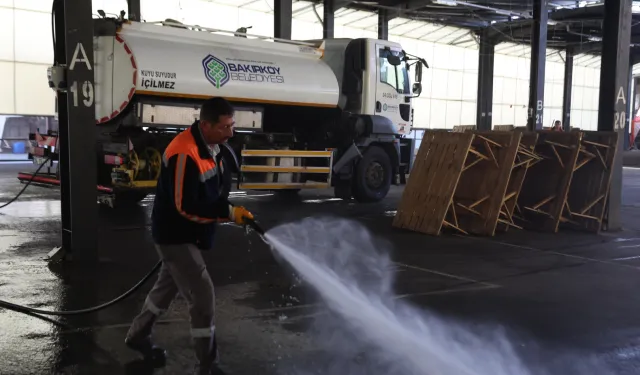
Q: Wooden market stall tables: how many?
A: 5